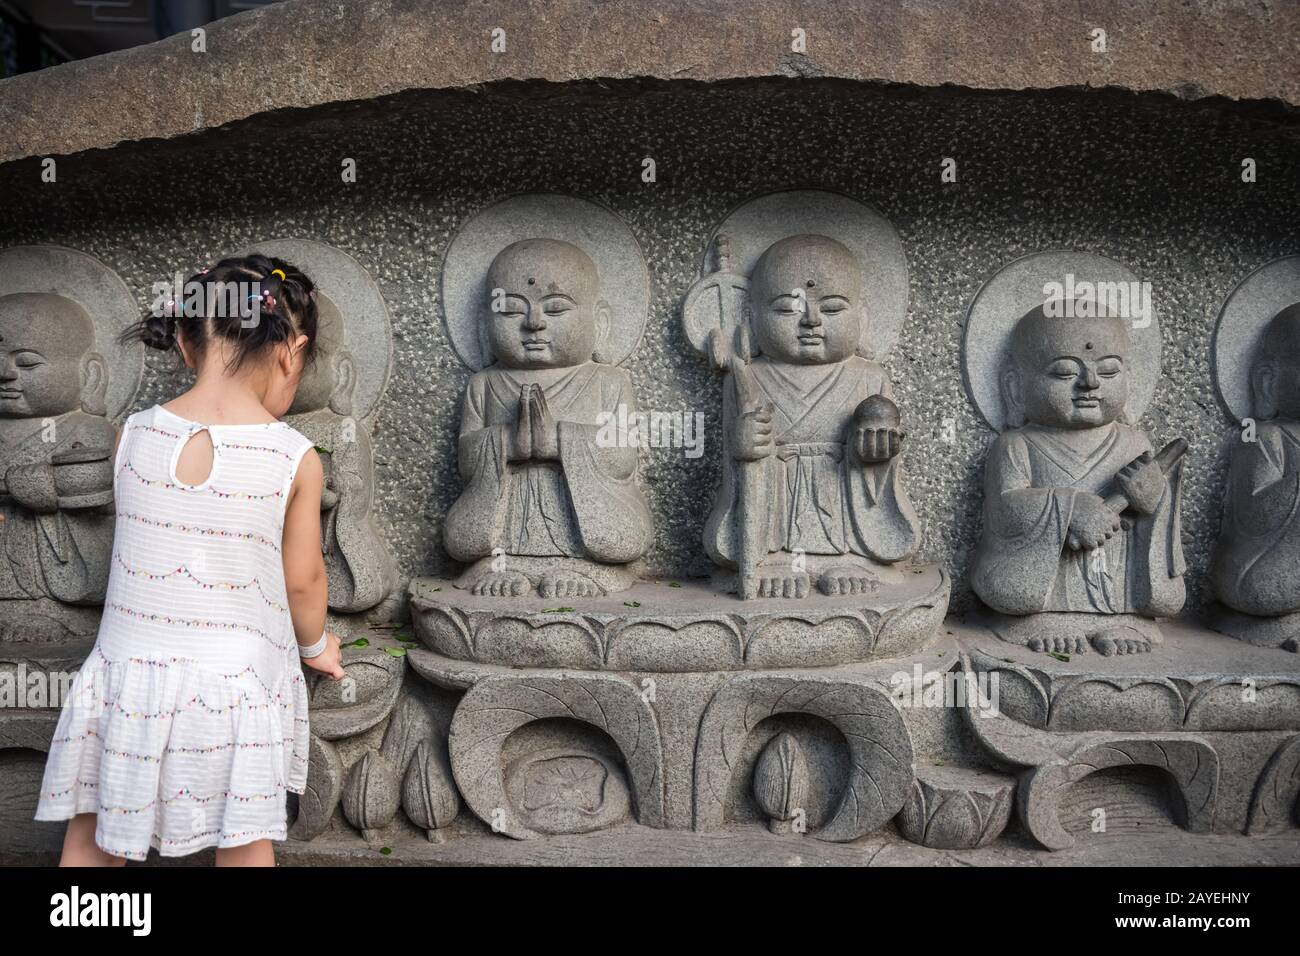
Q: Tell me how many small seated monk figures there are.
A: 6